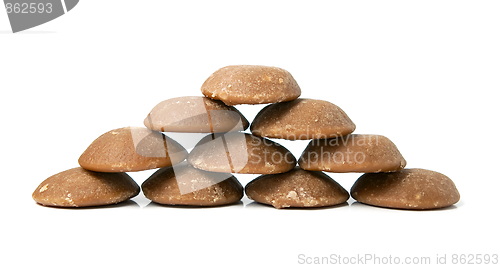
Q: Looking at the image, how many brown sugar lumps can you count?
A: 10